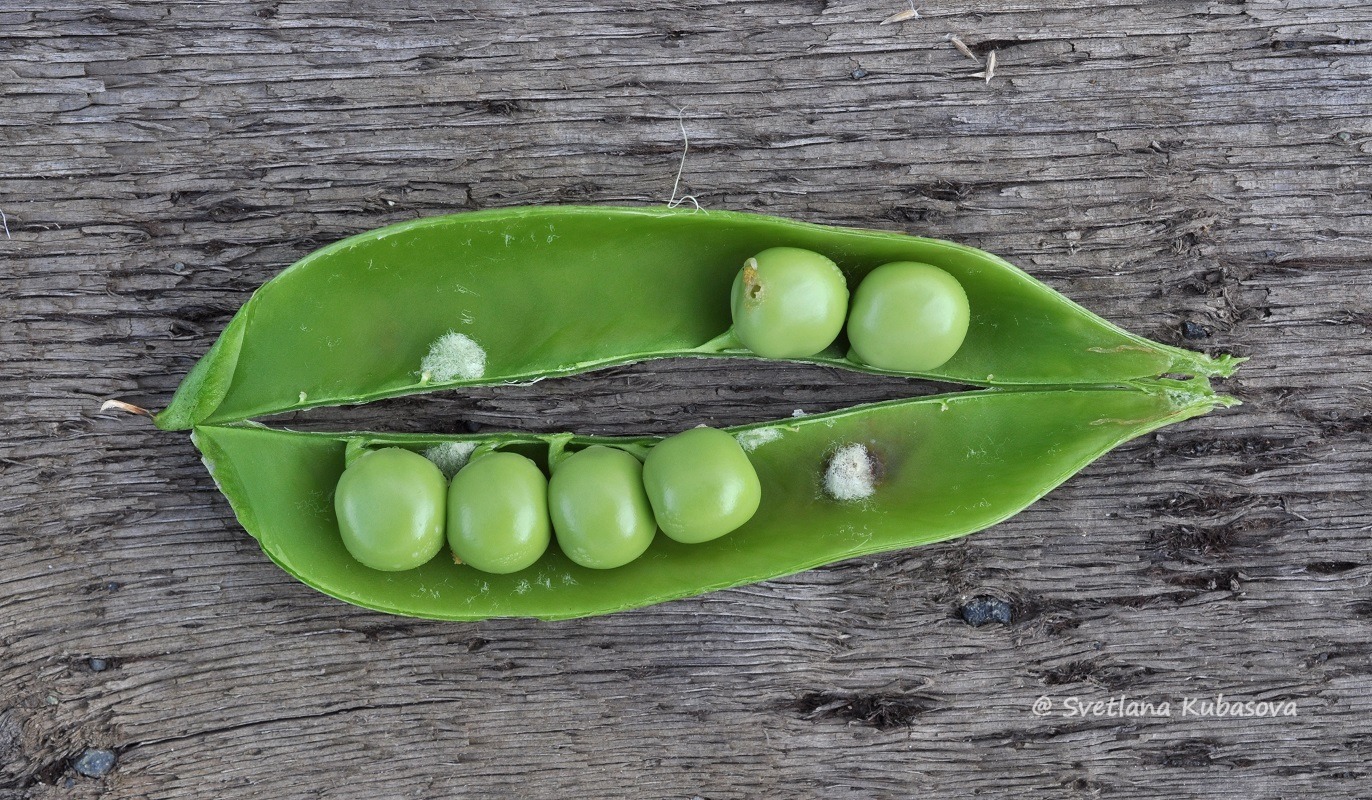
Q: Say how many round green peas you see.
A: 6